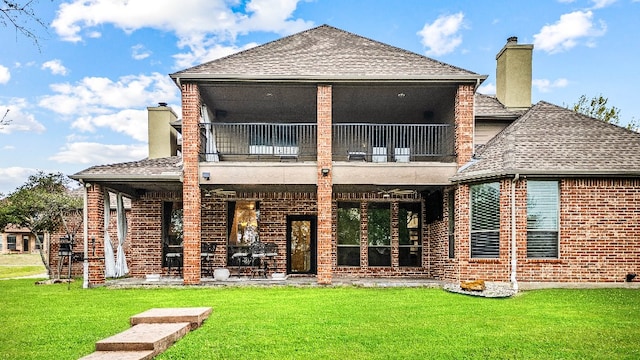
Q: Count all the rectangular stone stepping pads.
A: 3